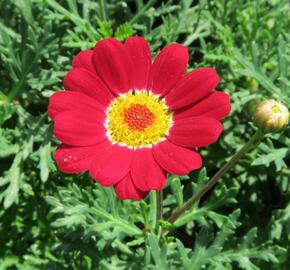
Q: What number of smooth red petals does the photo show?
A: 15